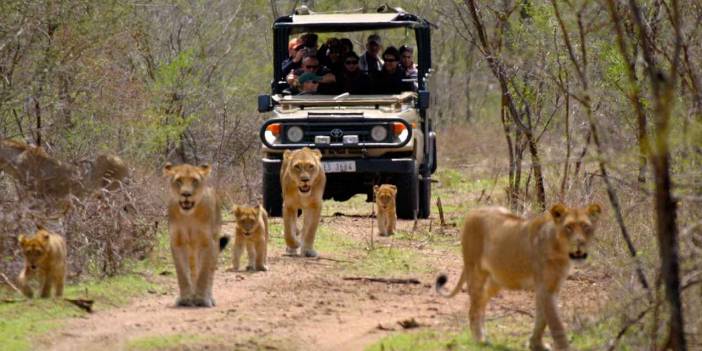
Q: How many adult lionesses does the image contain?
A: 3